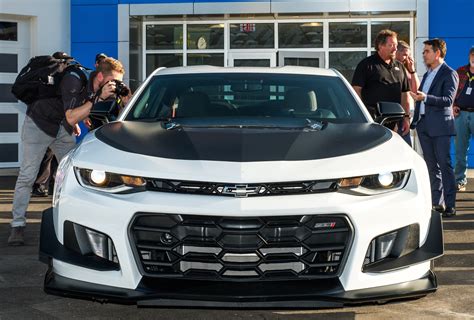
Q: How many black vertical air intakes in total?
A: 2